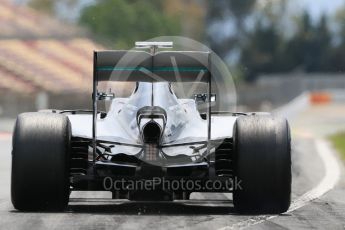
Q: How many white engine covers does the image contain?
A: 1